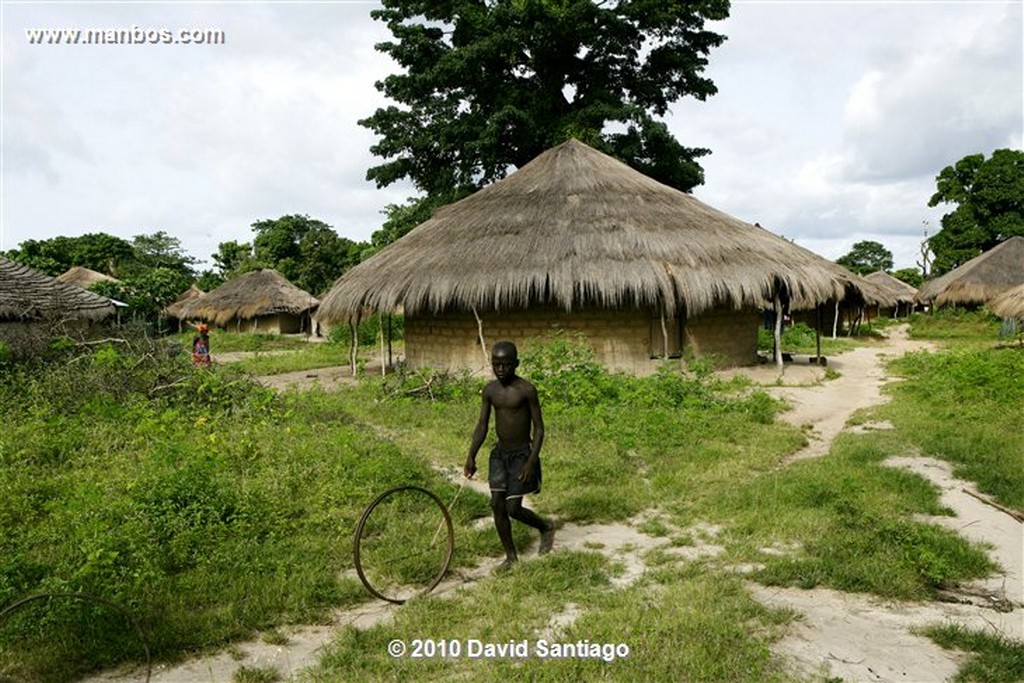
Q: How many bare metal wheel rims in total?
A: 2